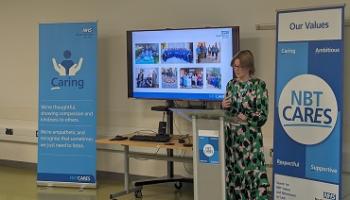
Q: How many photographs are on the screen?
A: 7